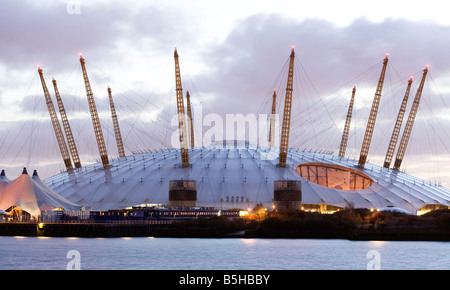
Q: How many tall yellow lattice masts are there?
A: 12